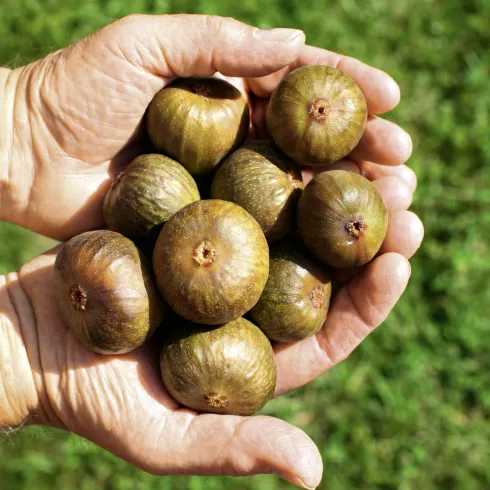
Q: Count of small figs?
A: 9